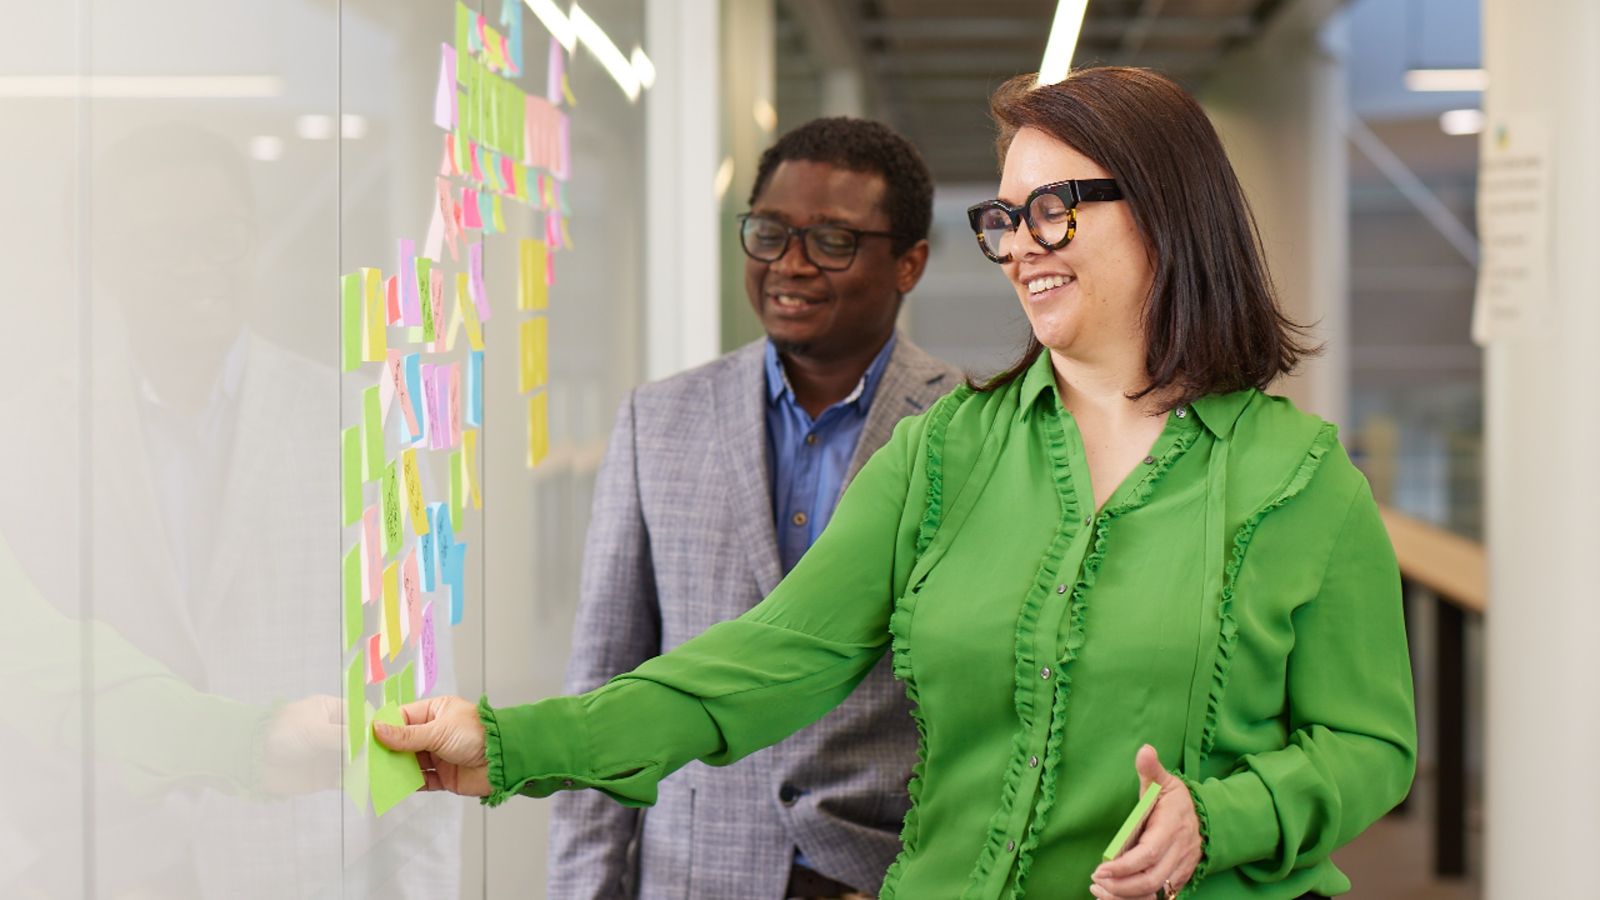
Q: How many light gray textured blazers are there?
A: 1